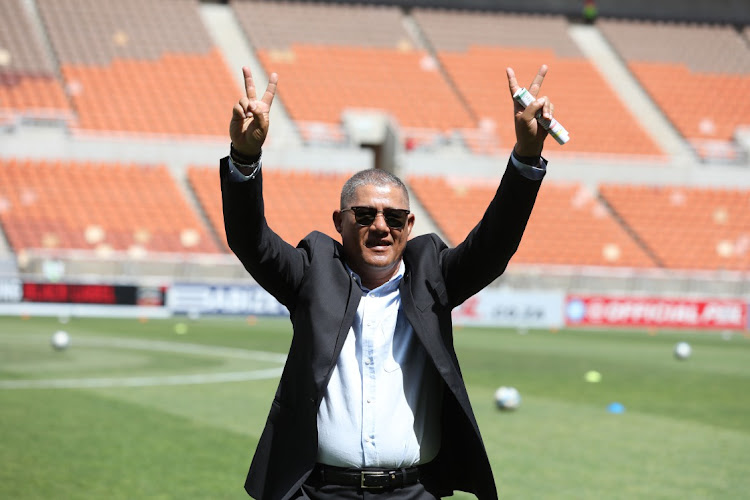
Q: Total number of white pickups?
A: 0